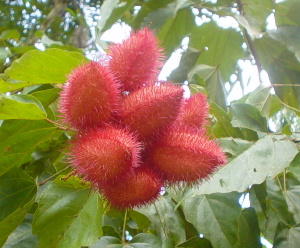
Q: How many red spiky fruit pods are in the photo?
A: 7